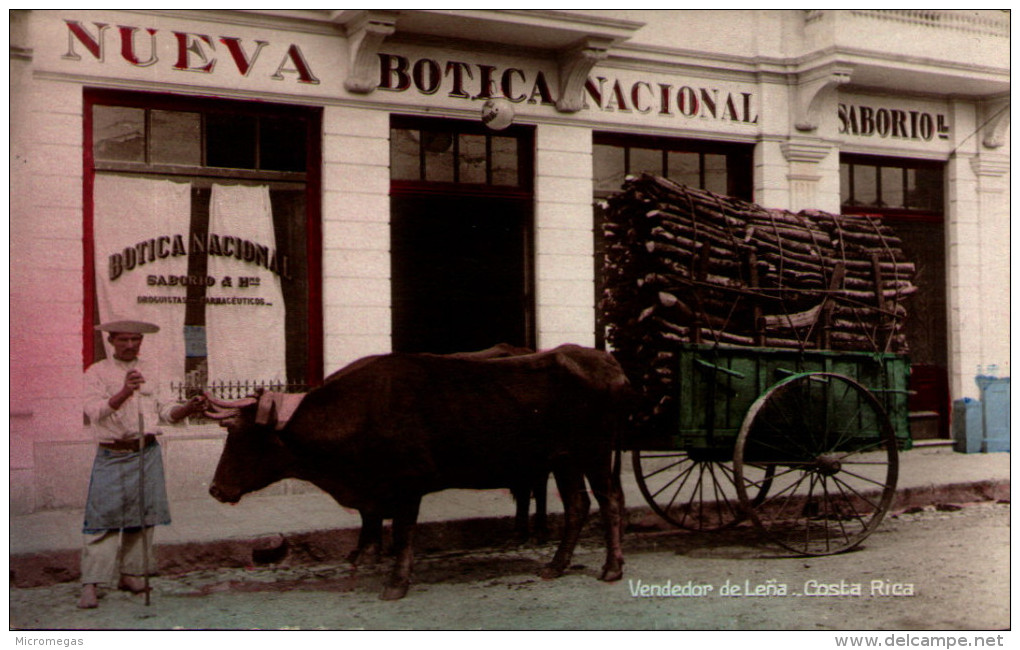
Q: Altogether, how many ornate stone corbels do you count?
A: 4